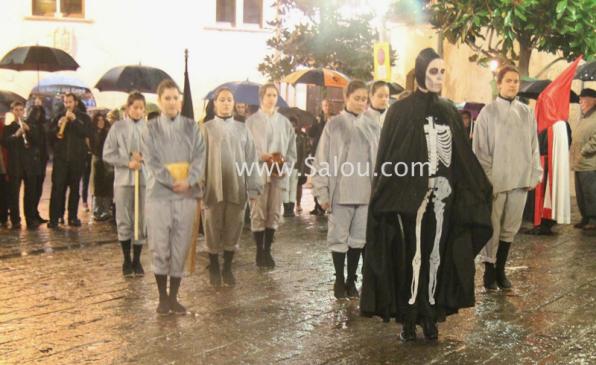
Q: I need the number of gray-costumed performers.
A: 7